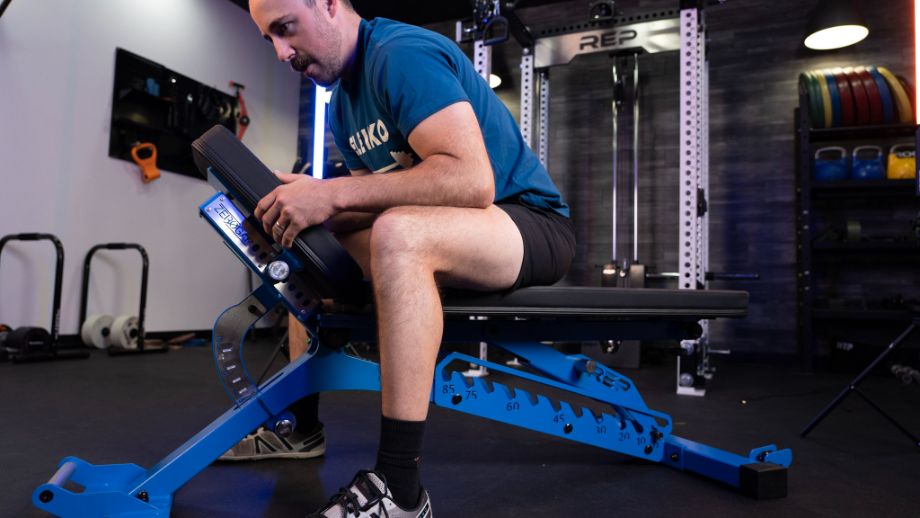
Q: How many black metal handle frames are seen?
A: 2